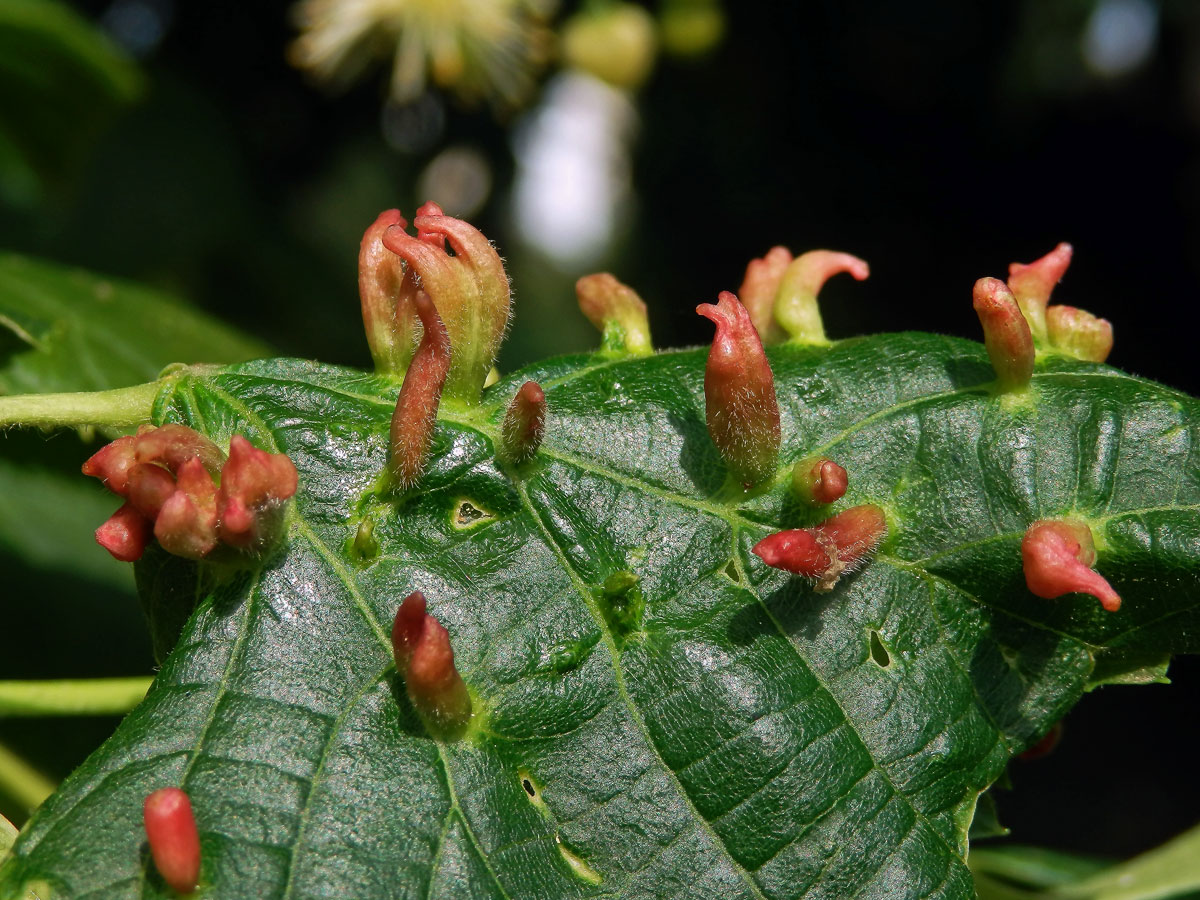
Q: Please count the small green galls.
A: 2